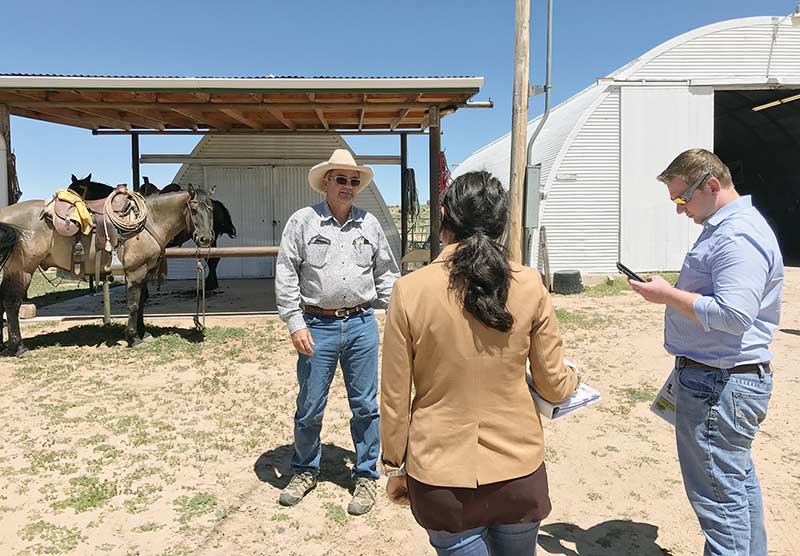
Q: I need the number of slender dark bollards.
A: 0